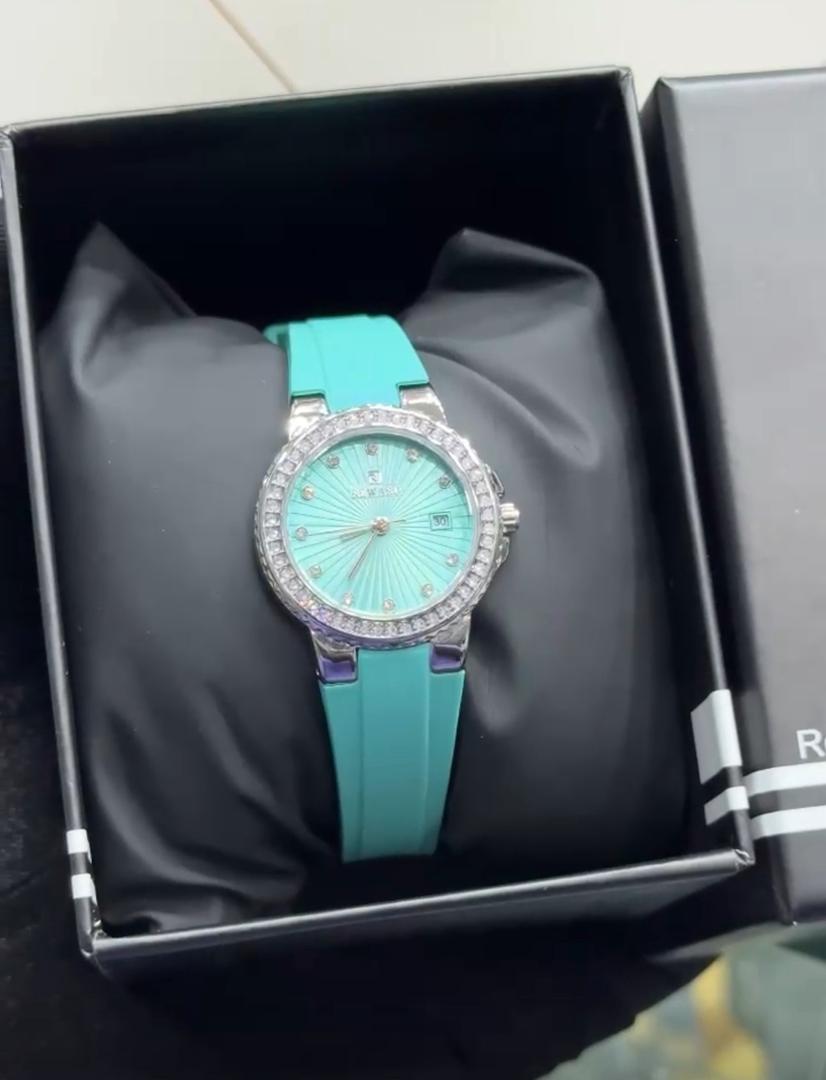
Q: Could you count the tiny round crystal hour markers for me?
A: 11